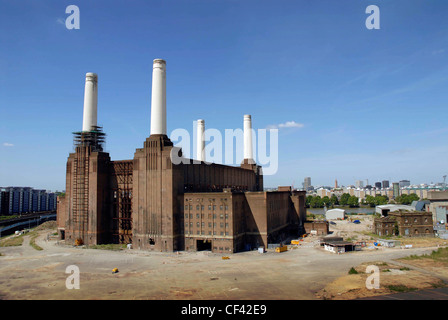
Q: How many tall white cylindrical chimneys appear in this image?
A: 4